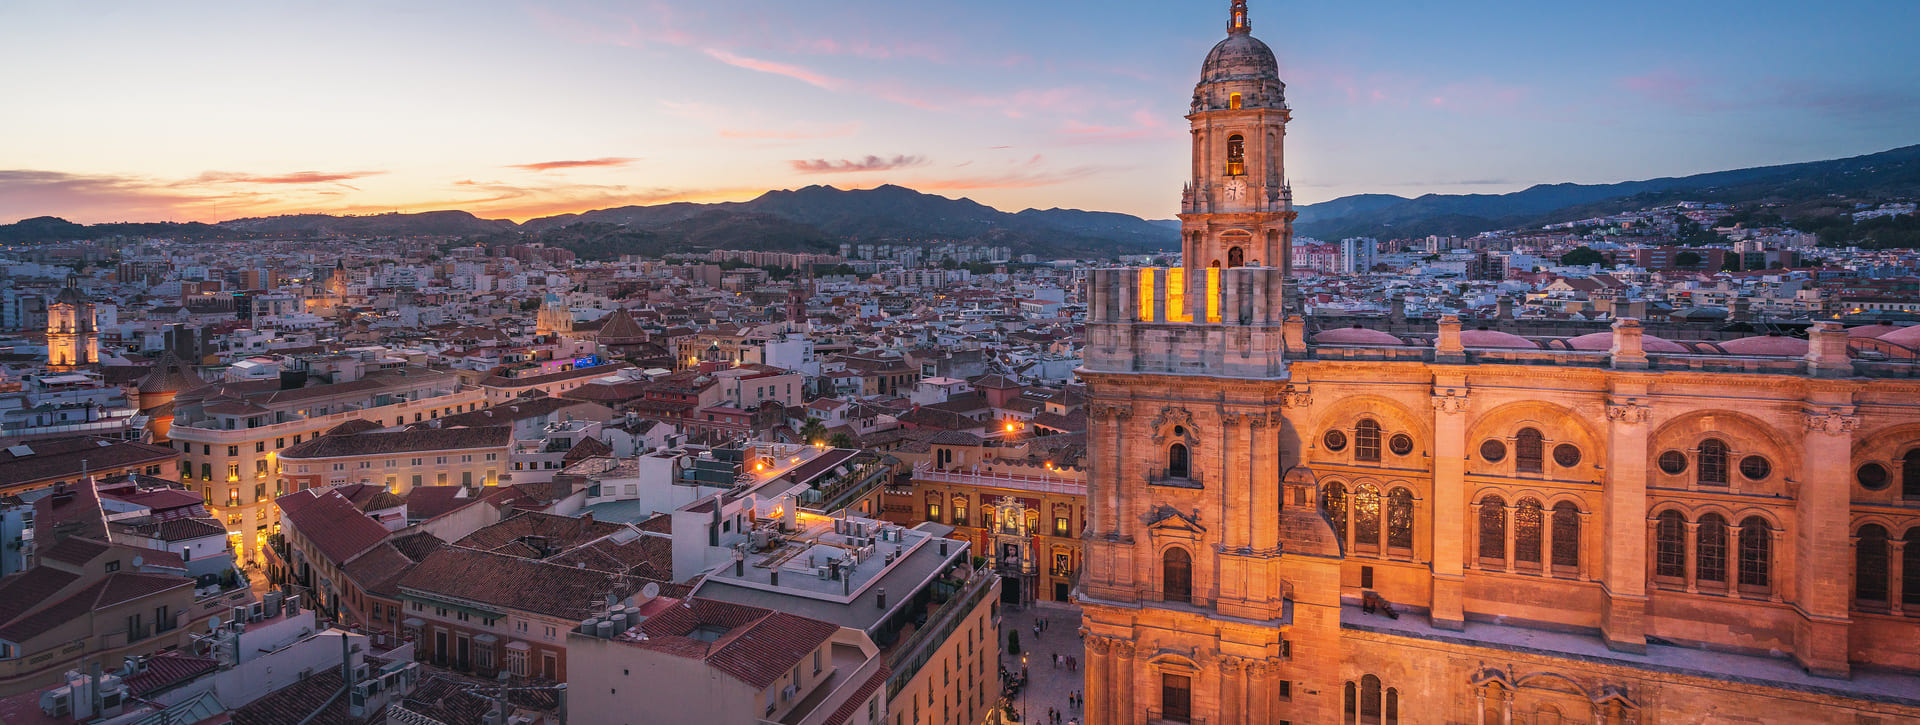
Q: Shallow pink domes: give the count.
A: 6